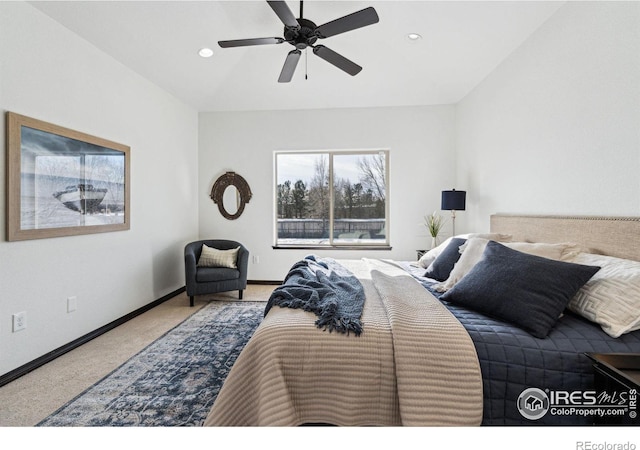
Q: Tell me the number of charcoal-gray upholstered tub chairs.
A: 1